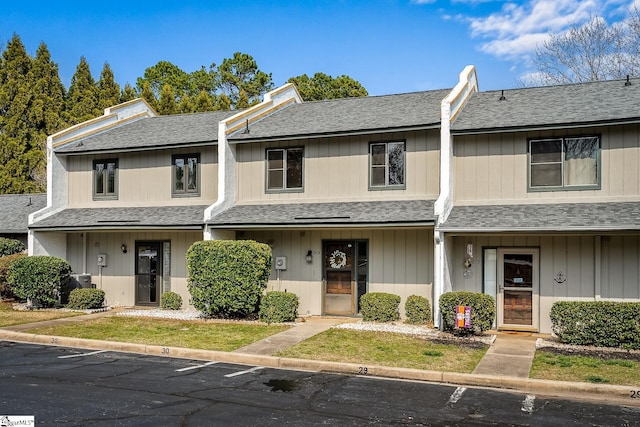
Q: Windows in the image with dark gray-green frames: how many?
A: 5